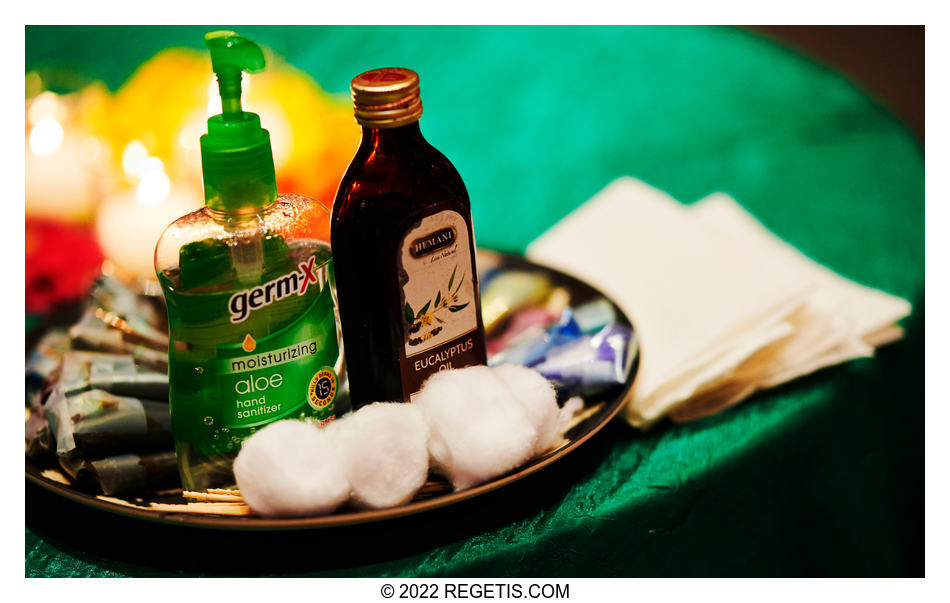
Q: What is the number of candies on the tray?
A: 0